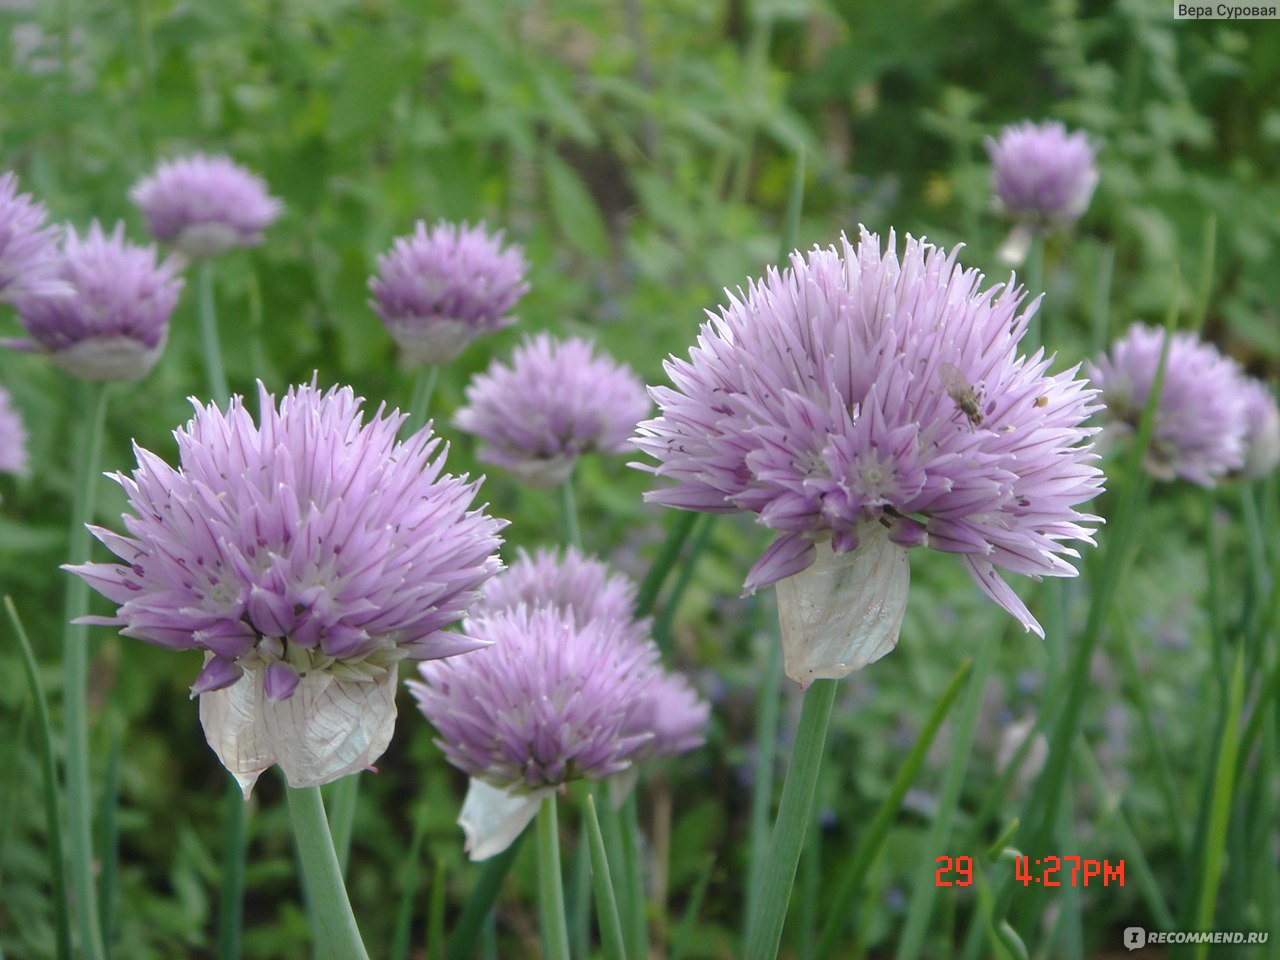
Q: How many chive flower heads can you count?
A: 14